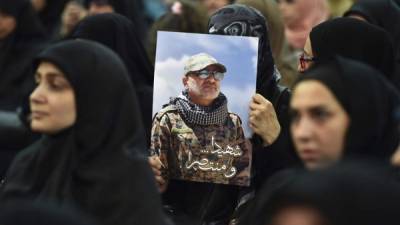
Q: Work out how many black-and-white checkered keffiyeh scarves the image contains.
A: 1